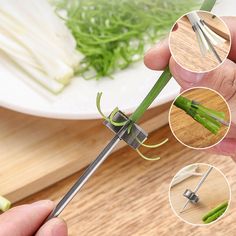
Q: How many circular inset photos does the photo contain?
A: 3